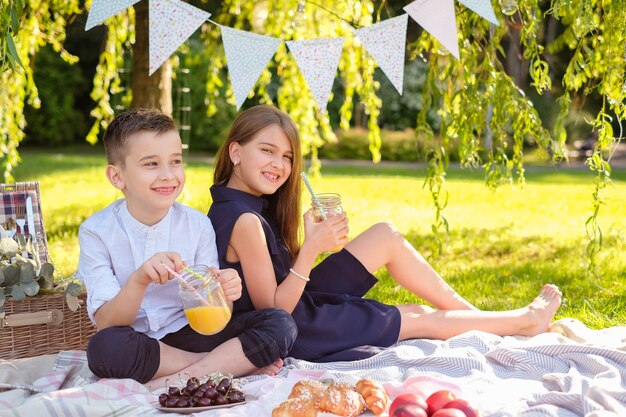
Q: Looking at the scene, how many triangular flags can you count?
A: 7